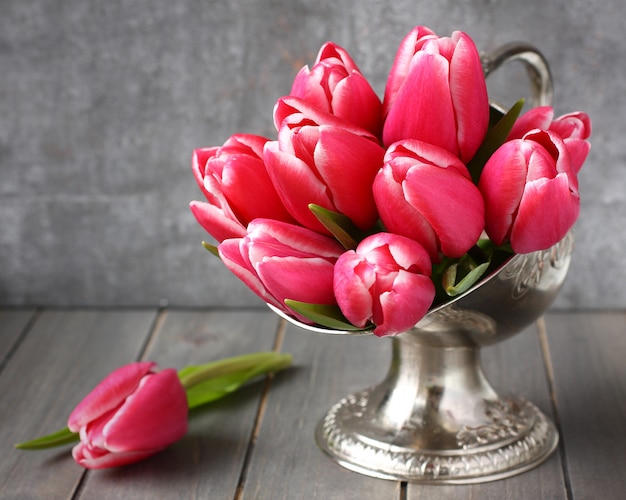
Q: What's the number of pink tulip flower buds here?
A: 10